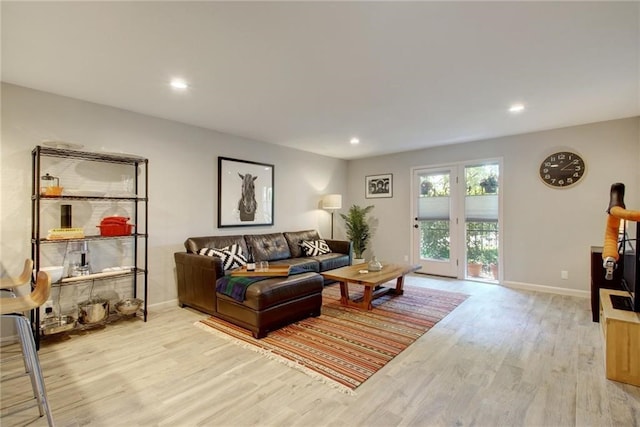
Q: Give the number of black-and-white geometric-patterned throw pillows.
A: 2